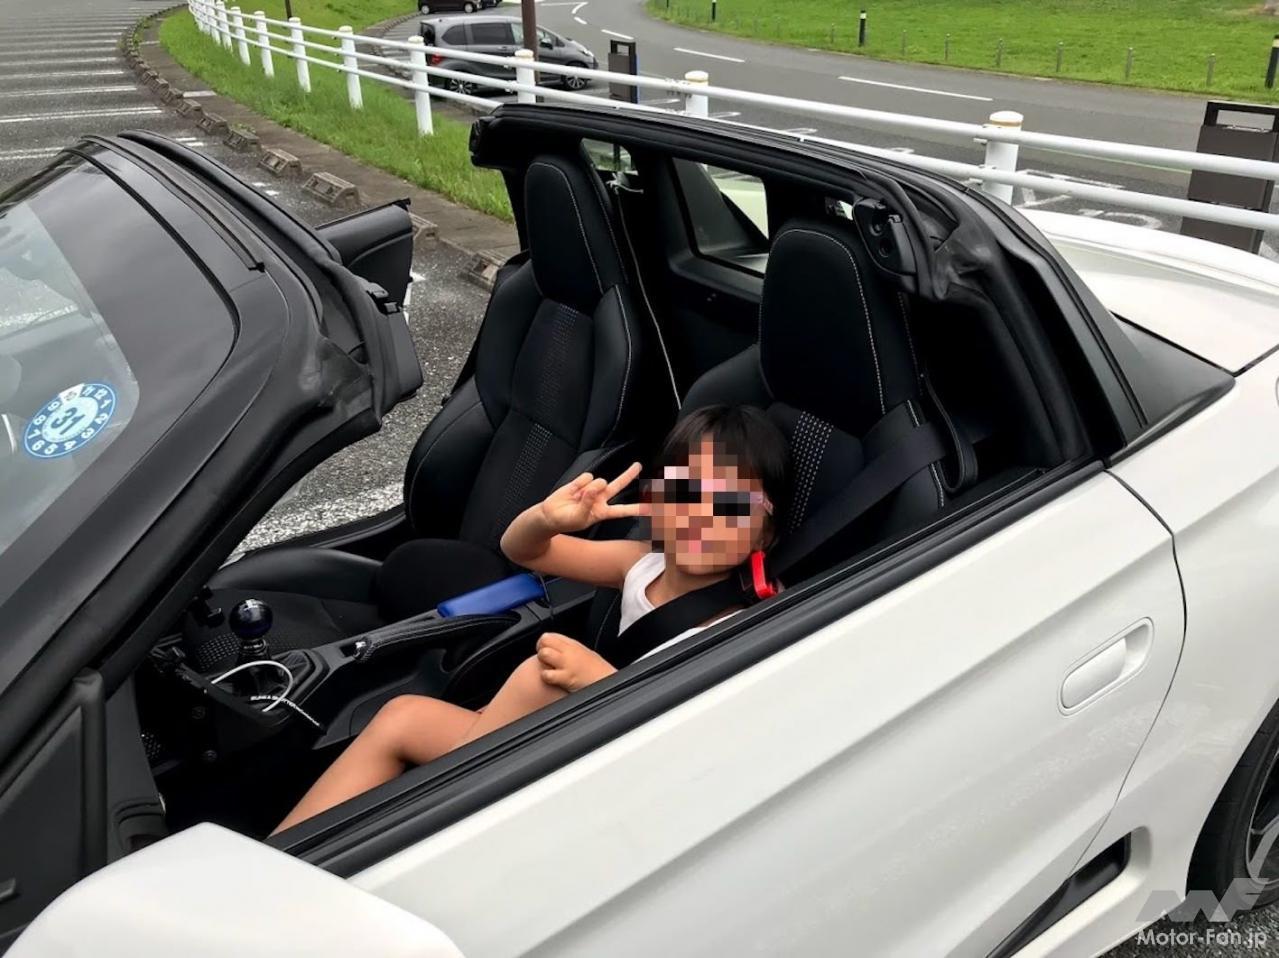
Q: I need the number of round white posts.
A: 12